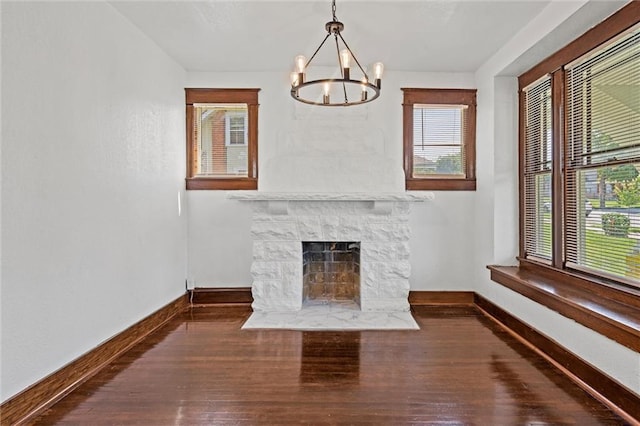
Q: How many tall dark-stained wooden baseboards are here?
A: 4